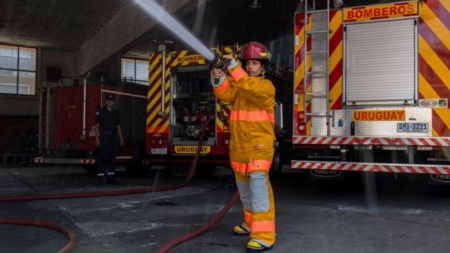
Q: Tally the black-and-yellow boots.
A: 2